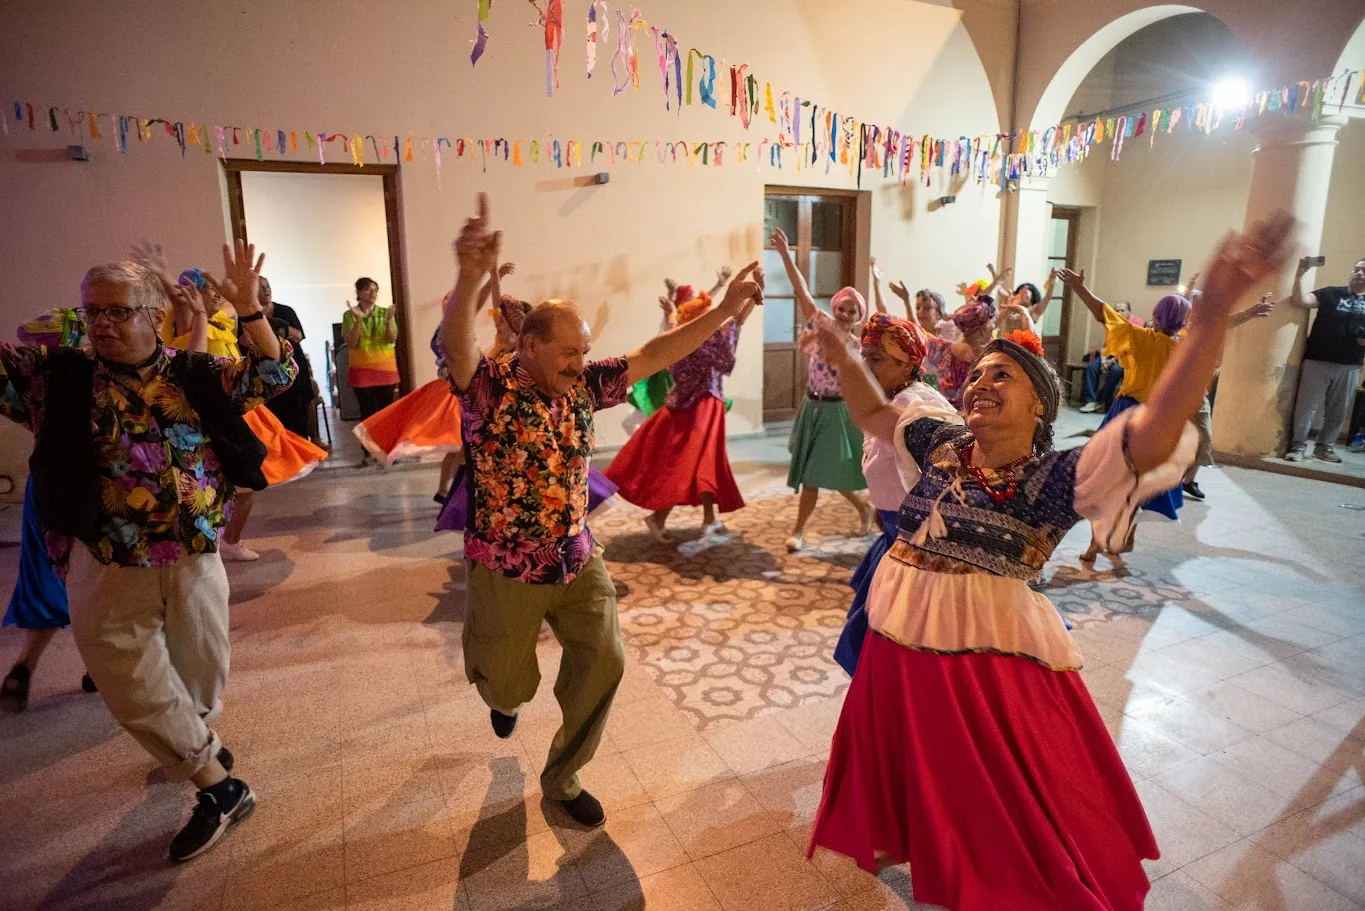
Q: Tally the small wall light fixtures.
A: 3